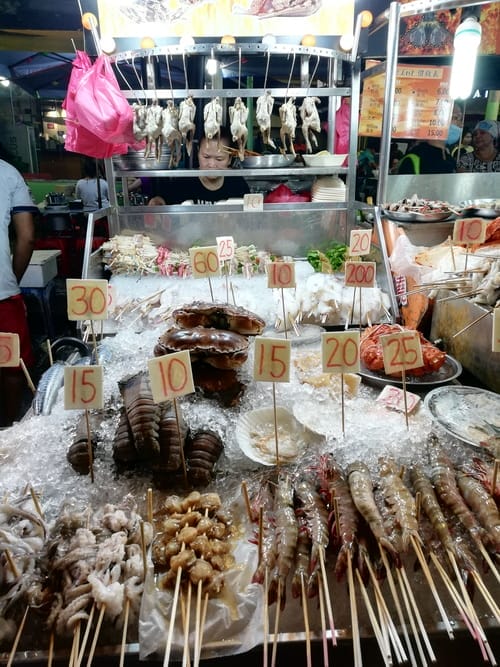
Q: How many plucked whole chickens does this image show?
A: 9